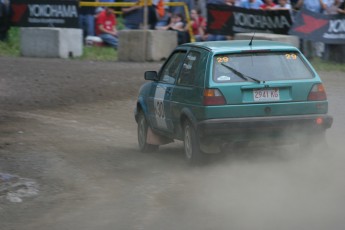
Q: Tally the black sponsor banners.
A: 3